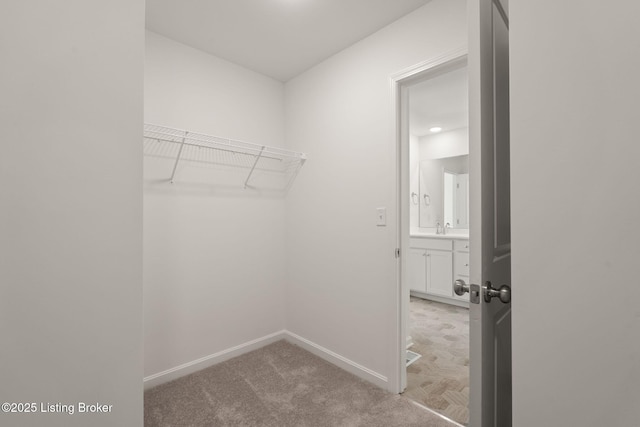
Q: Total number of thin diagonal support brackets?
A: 2